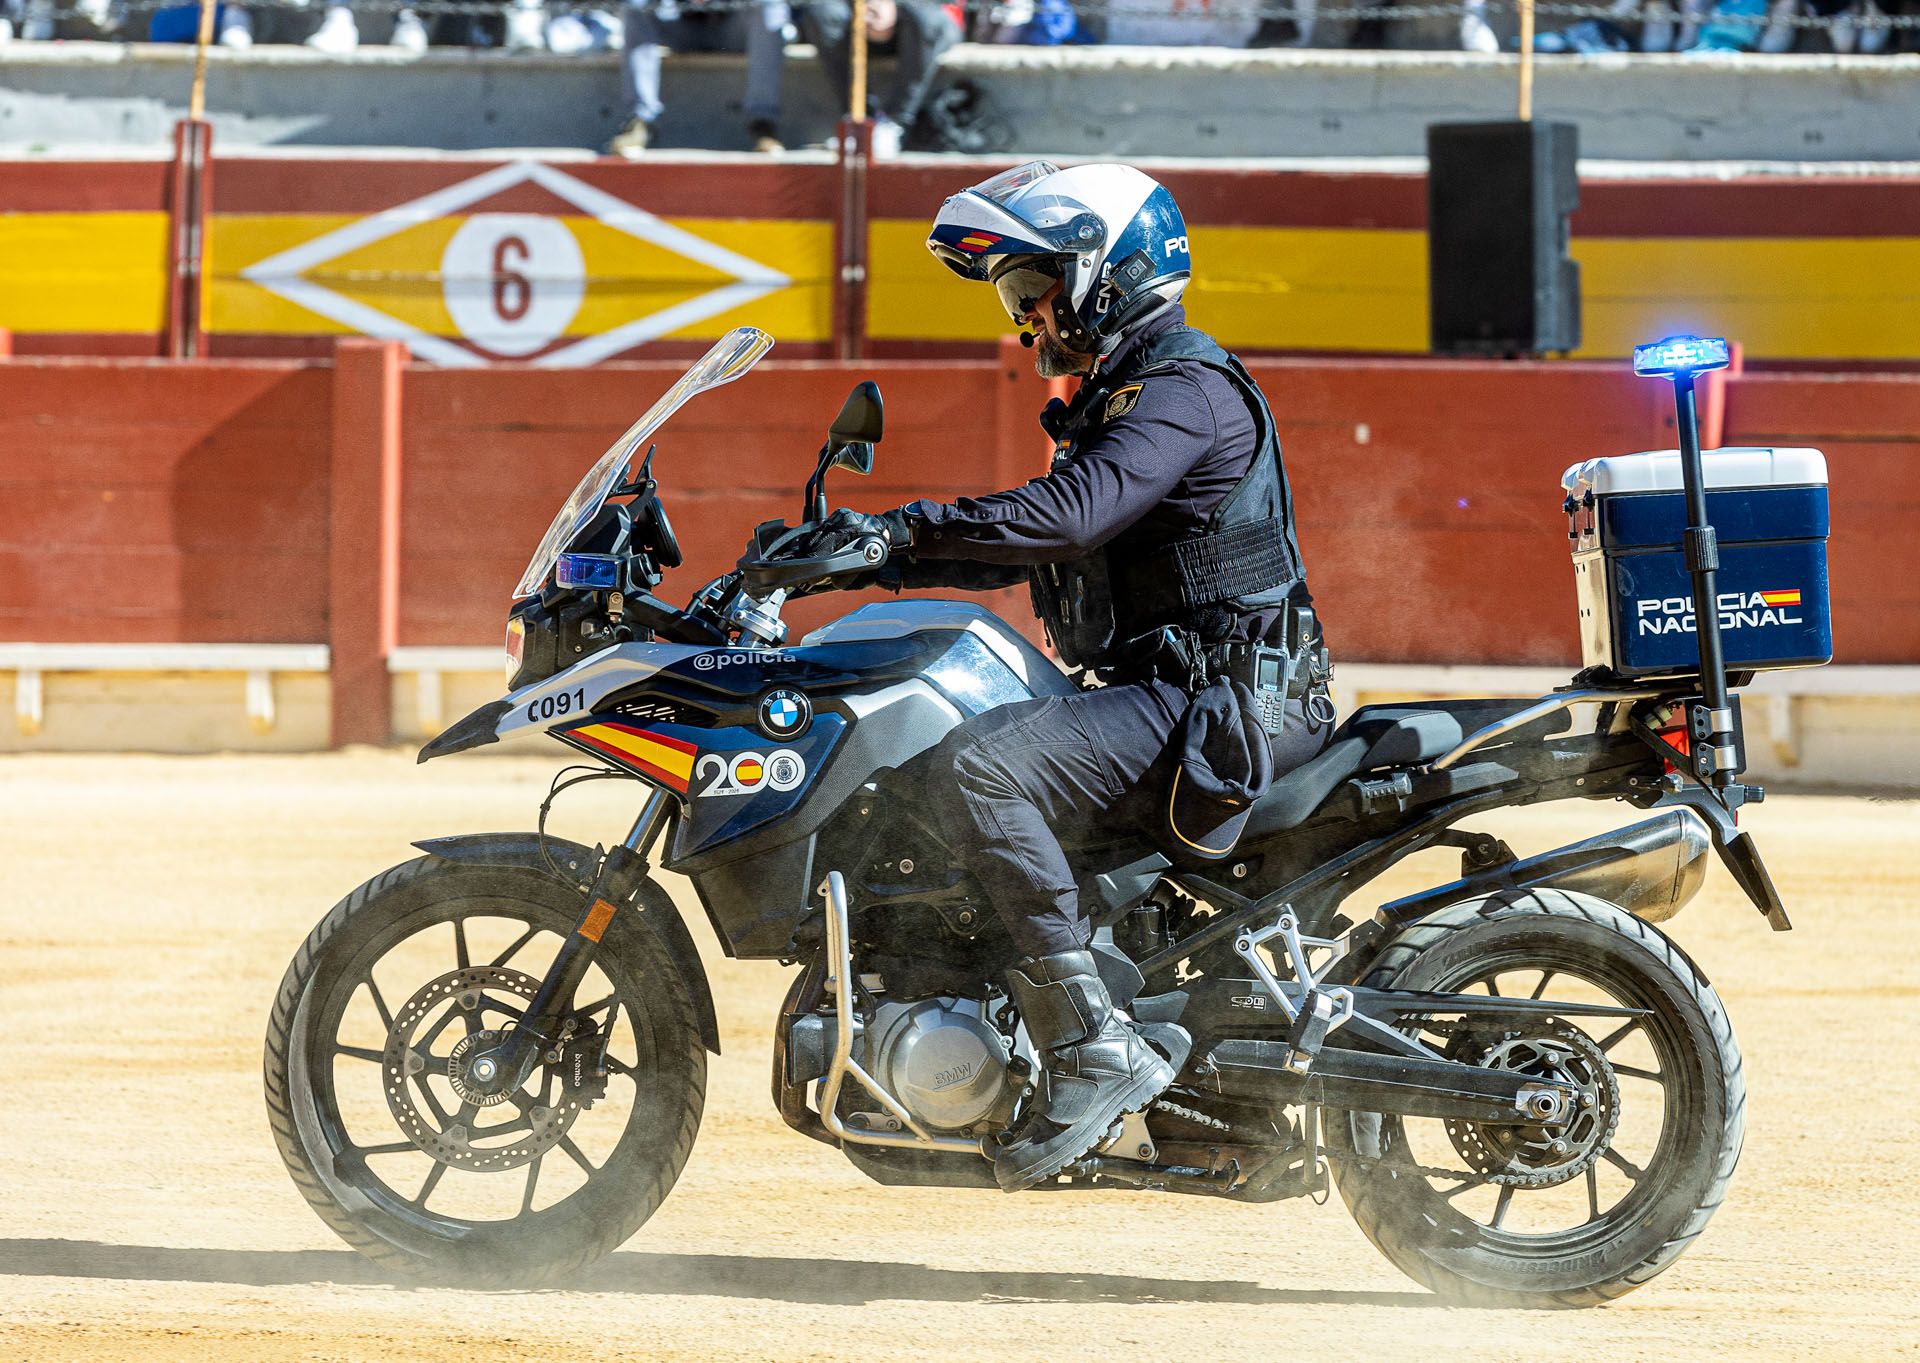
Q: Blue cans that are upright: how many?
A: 0